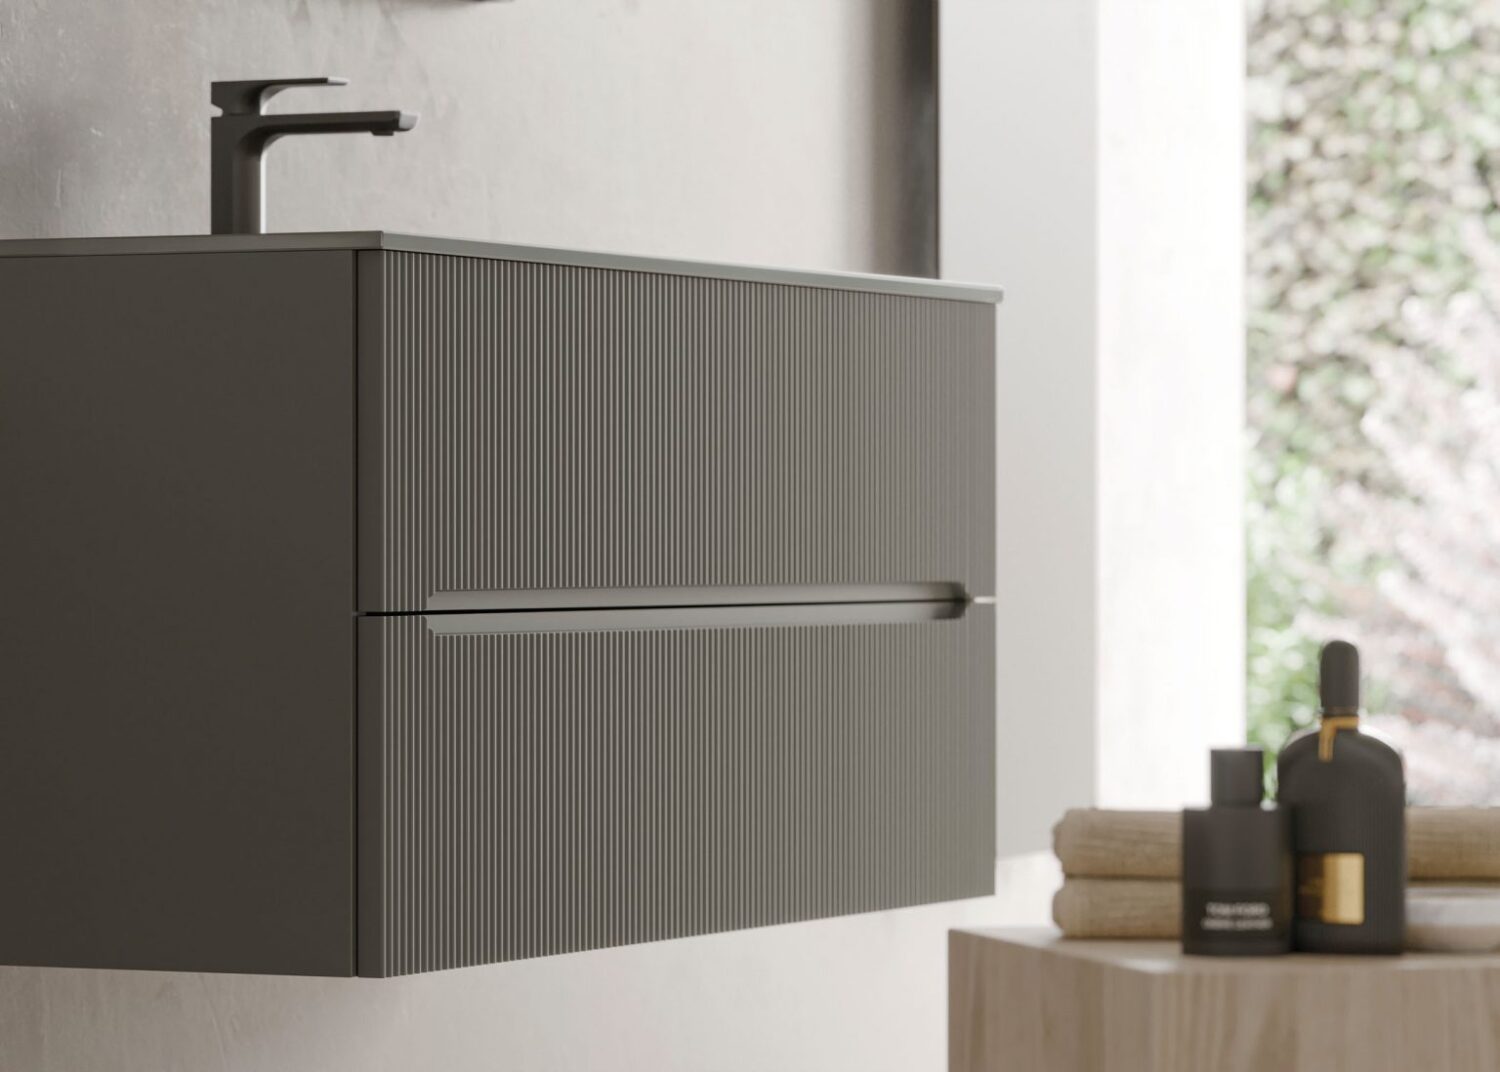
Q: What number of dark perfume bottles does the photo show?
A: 2